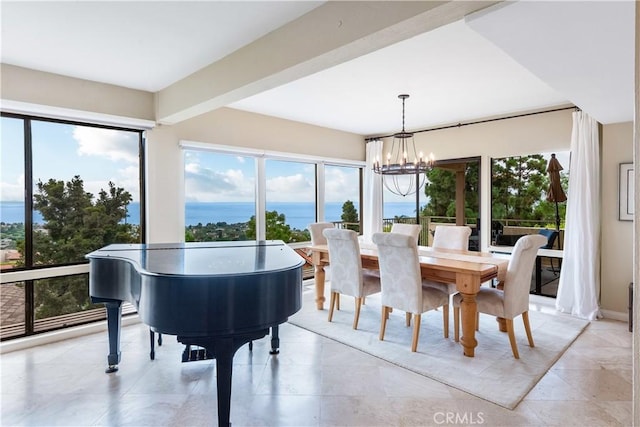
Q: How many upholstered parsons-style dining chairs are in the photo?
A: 6